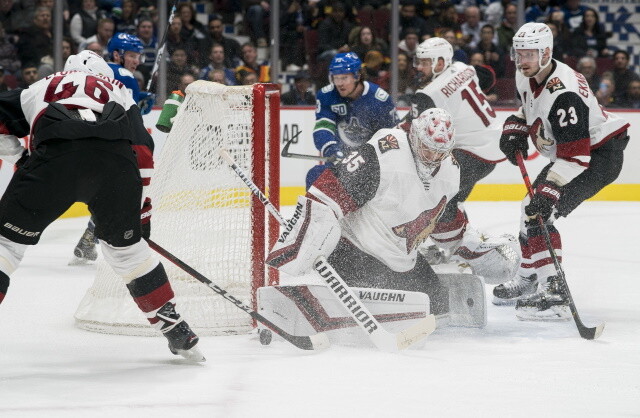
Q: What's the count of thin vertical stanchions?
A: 5